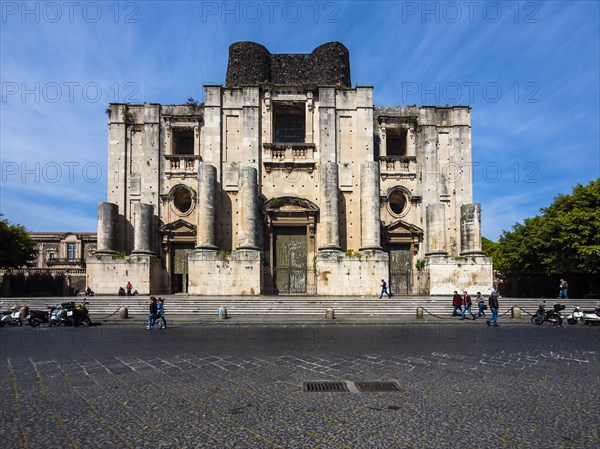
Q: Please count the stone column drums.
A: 8